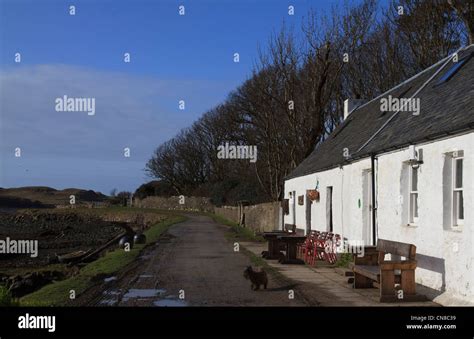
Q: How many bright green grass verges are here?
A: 2